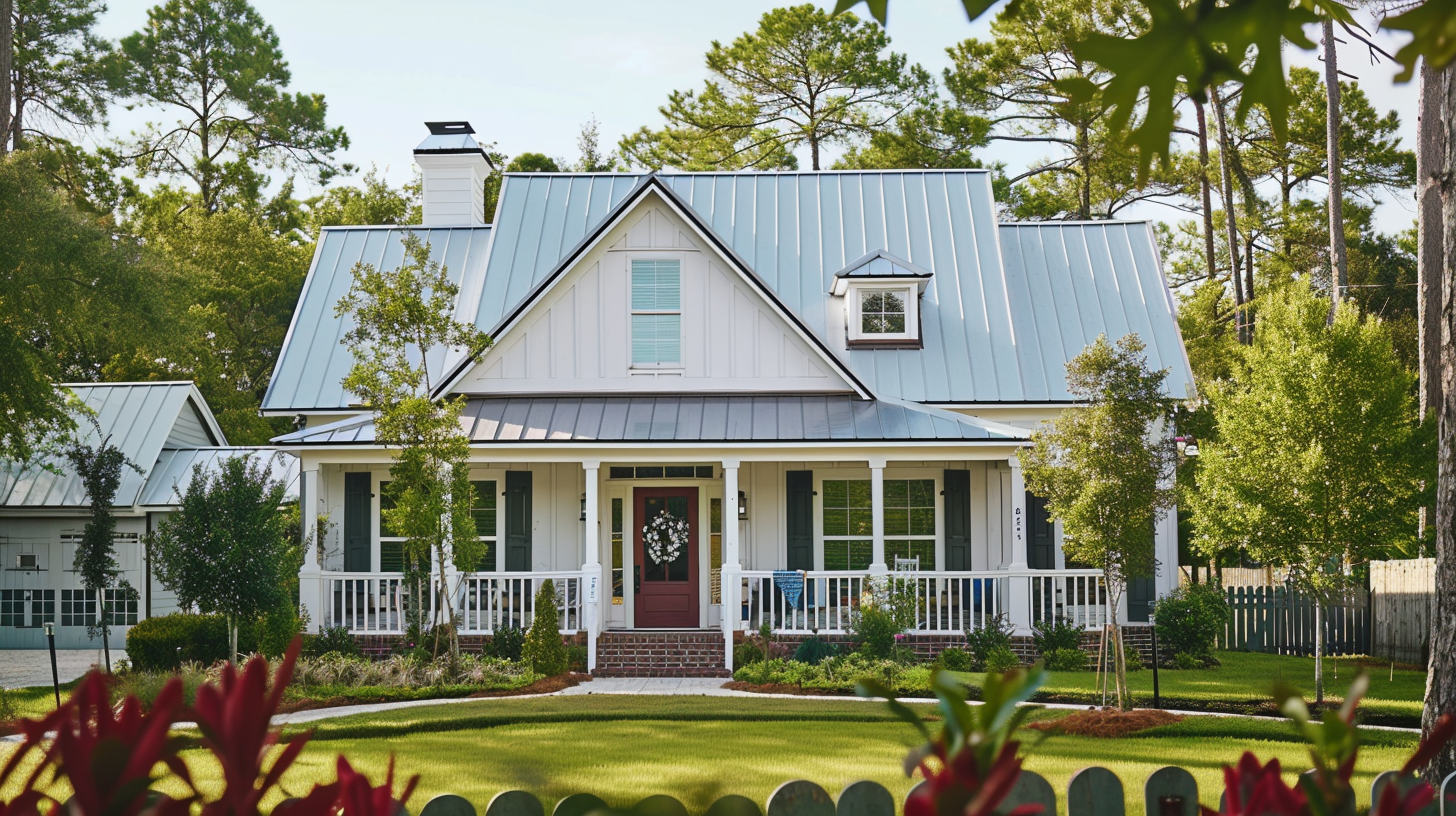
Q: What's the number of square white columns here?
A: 6